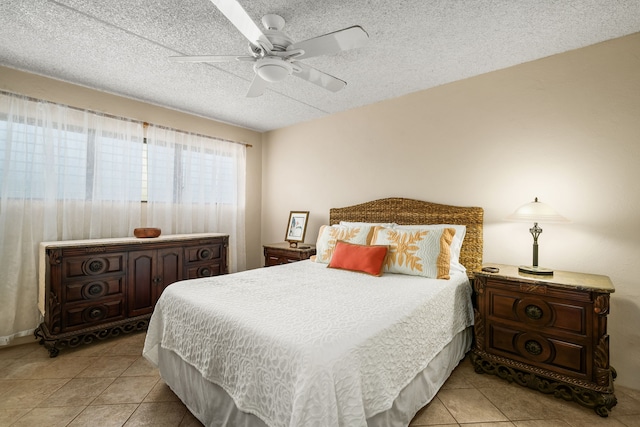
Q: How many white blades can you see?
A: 5